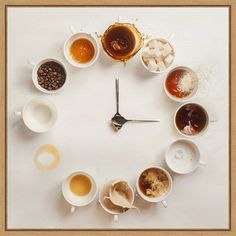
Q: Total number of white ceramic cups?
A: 11